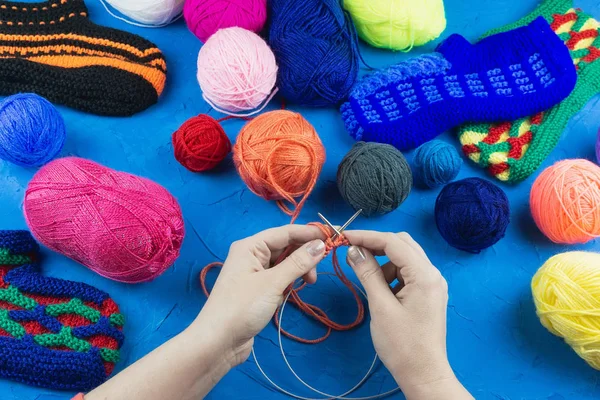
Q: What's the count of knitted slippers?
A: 4